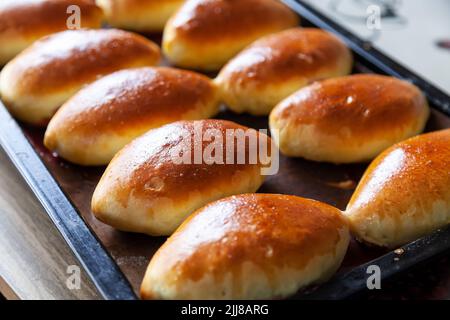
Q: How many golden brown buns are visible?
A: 10